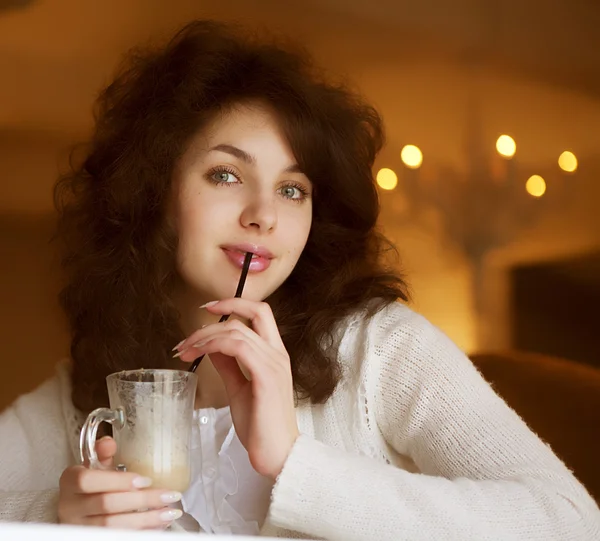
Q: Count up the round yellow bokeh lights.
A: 5